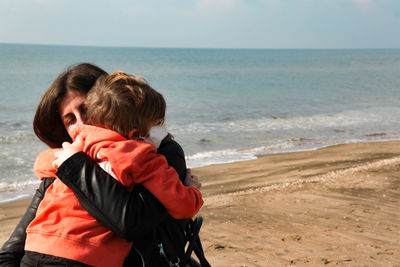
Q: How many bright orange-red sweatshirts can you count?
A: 1